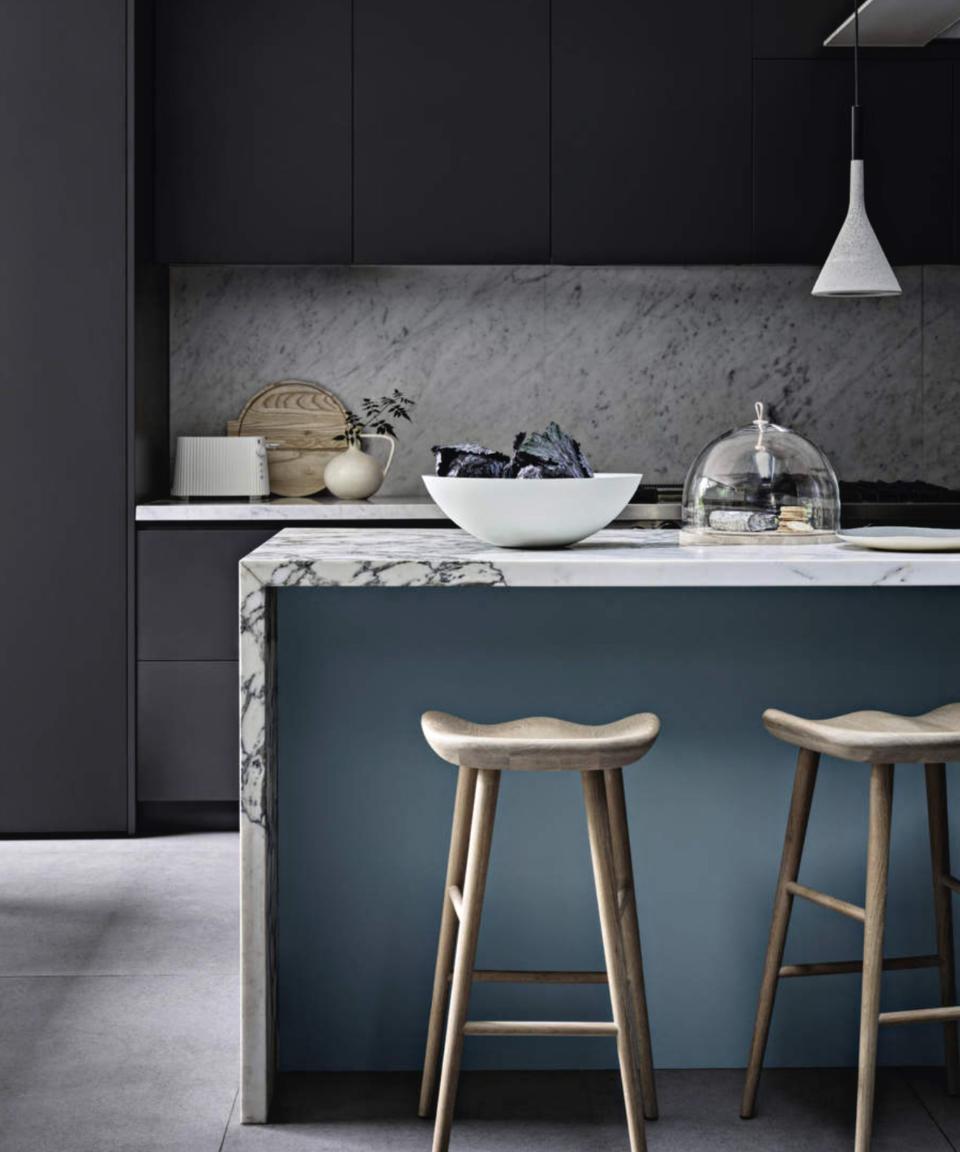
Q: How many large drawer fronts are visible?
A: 2